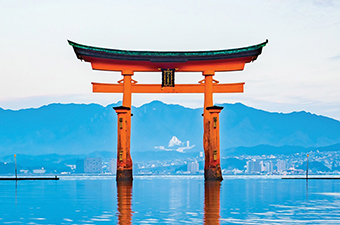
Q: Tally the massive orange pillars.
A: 2